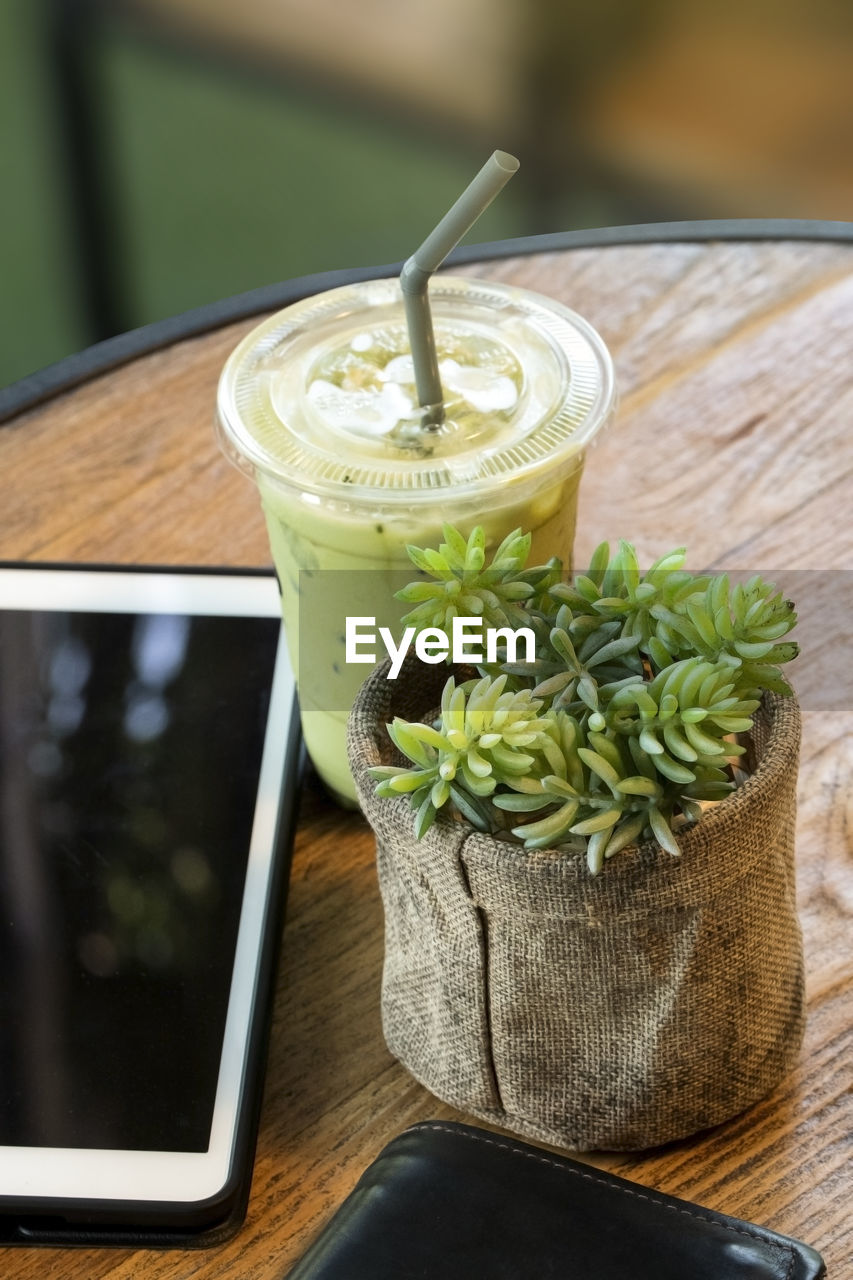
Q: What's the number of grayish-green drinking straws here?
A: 1